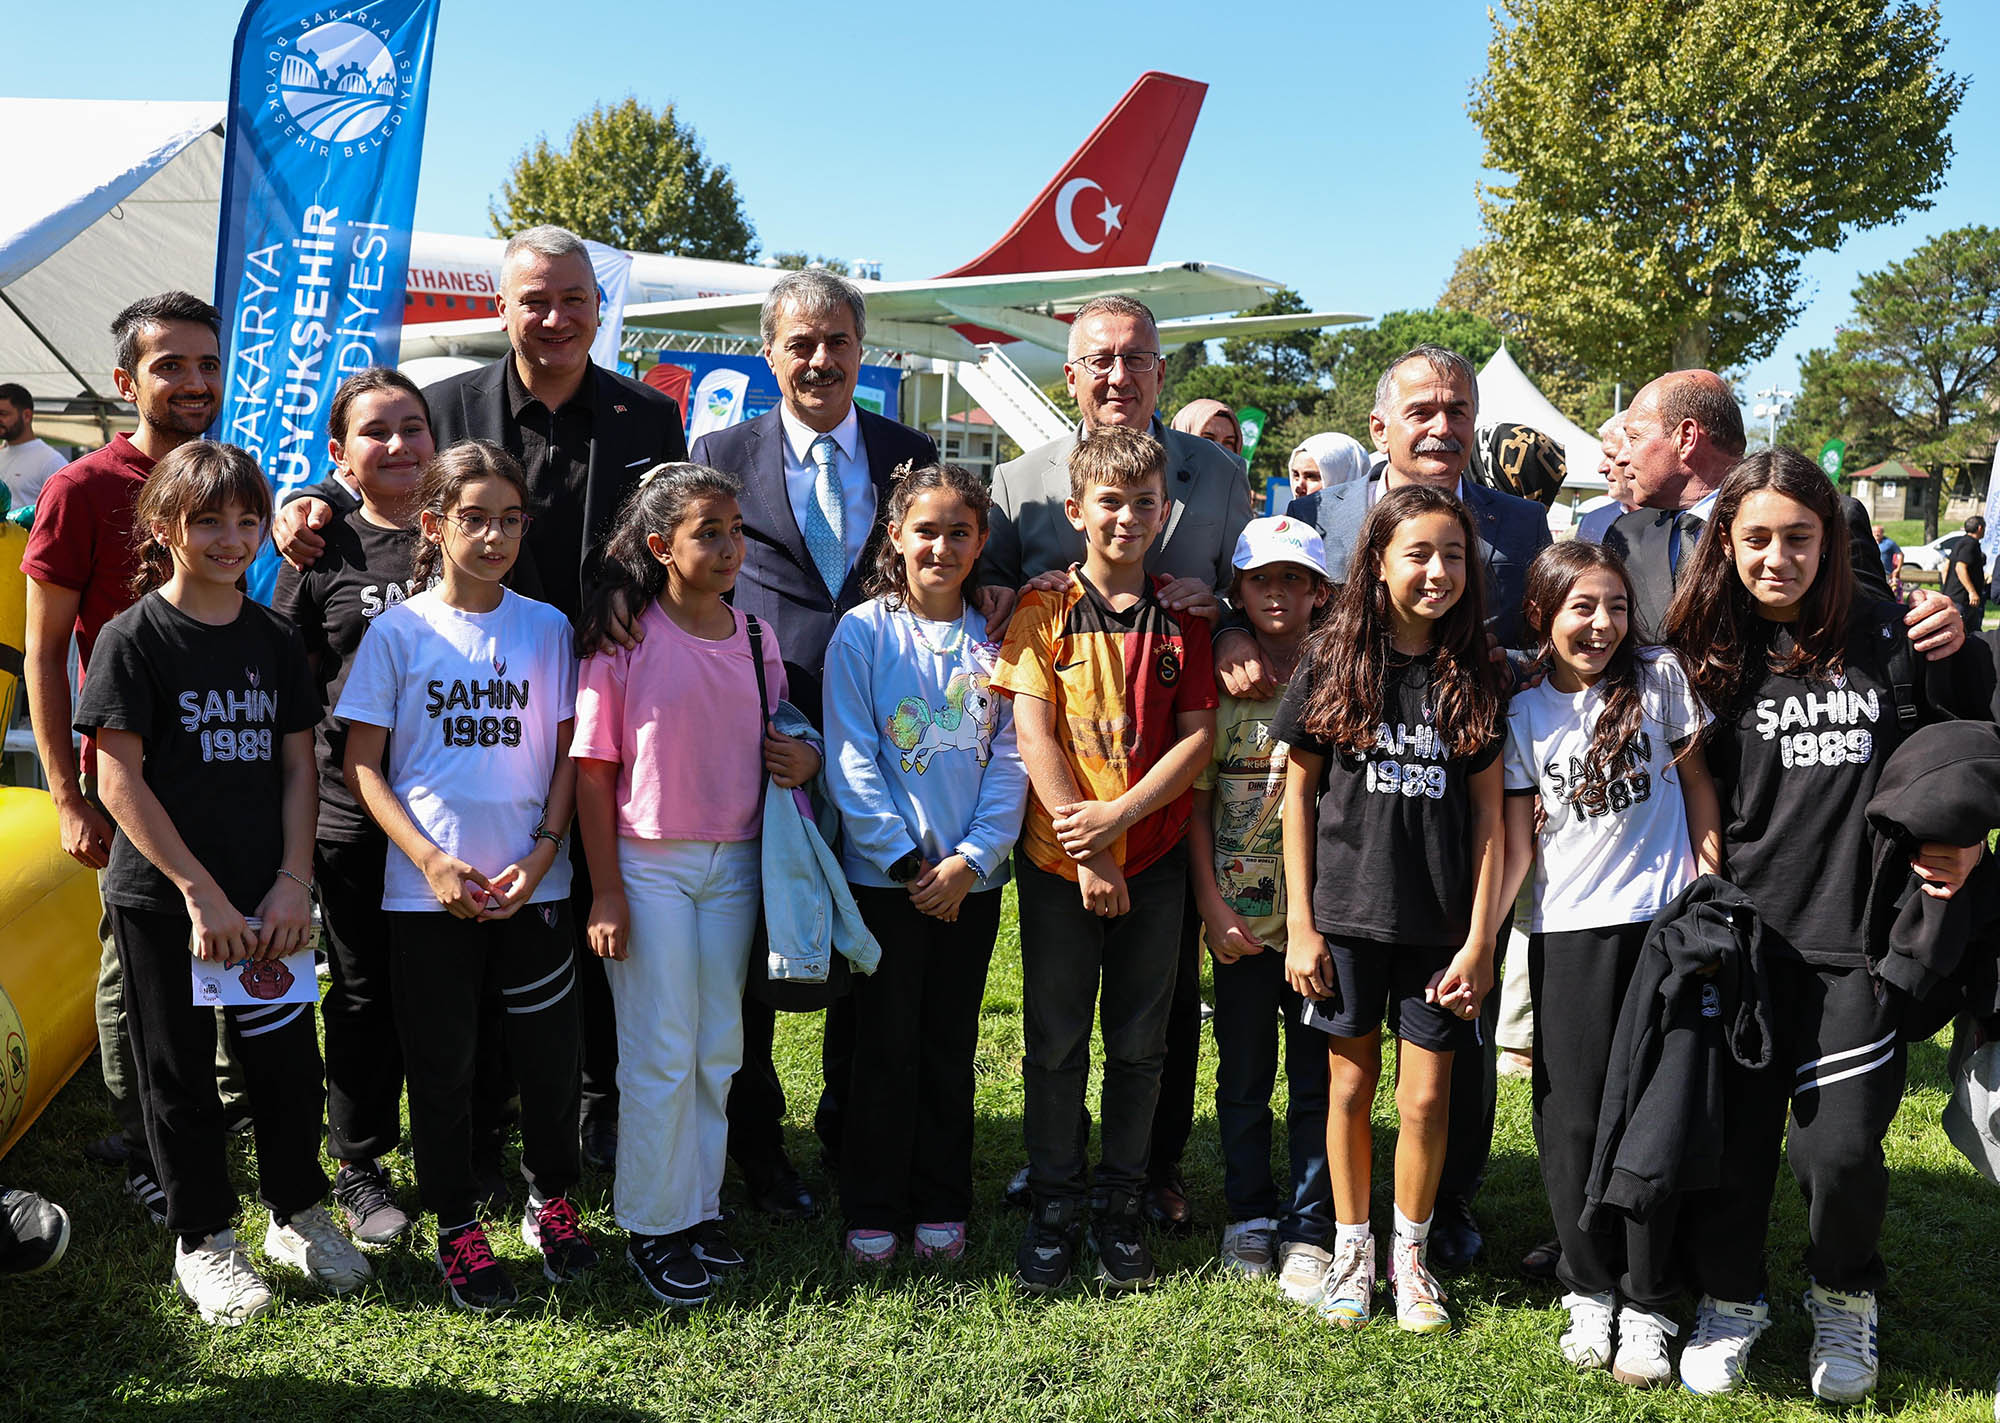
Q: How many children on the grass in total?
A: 10